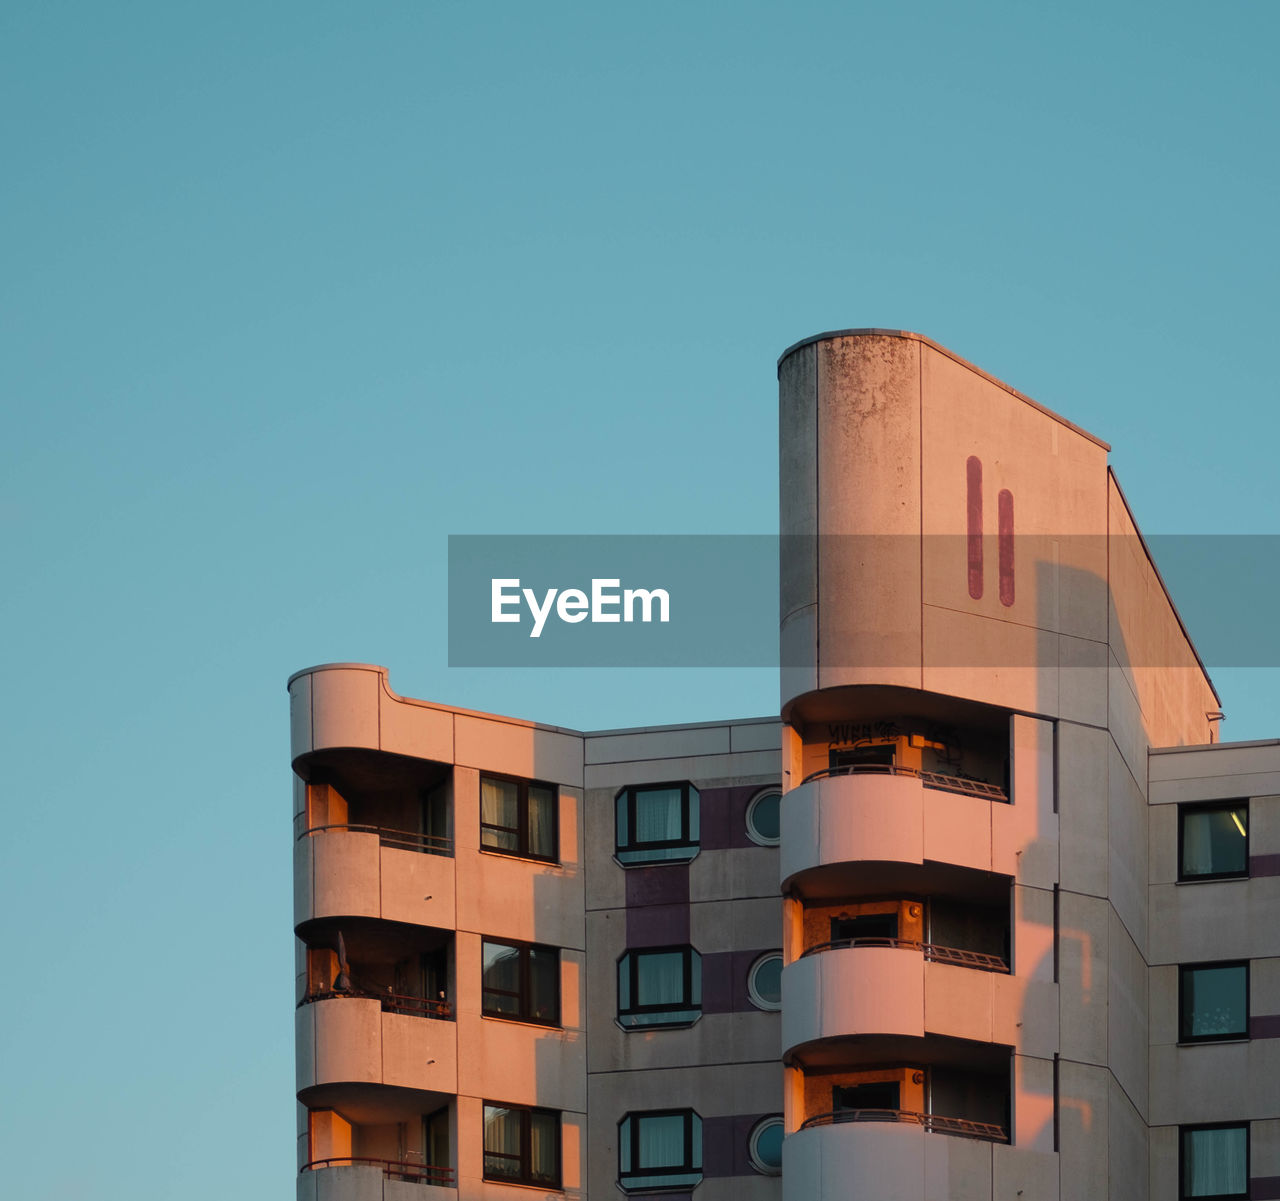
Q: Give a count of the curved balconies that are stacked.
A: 6